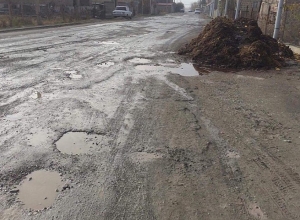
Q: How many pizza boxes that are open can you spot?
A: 0